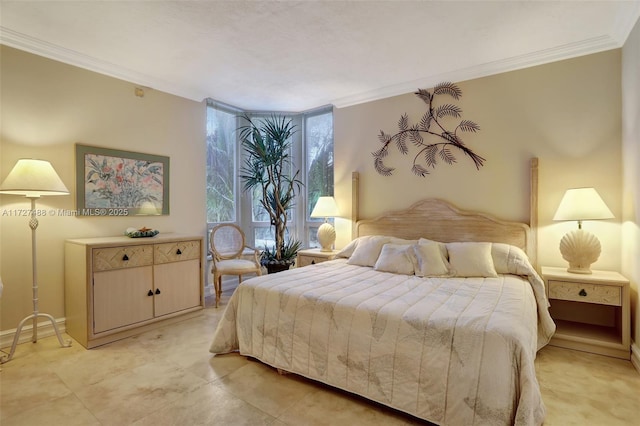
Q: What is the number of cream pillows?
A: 4